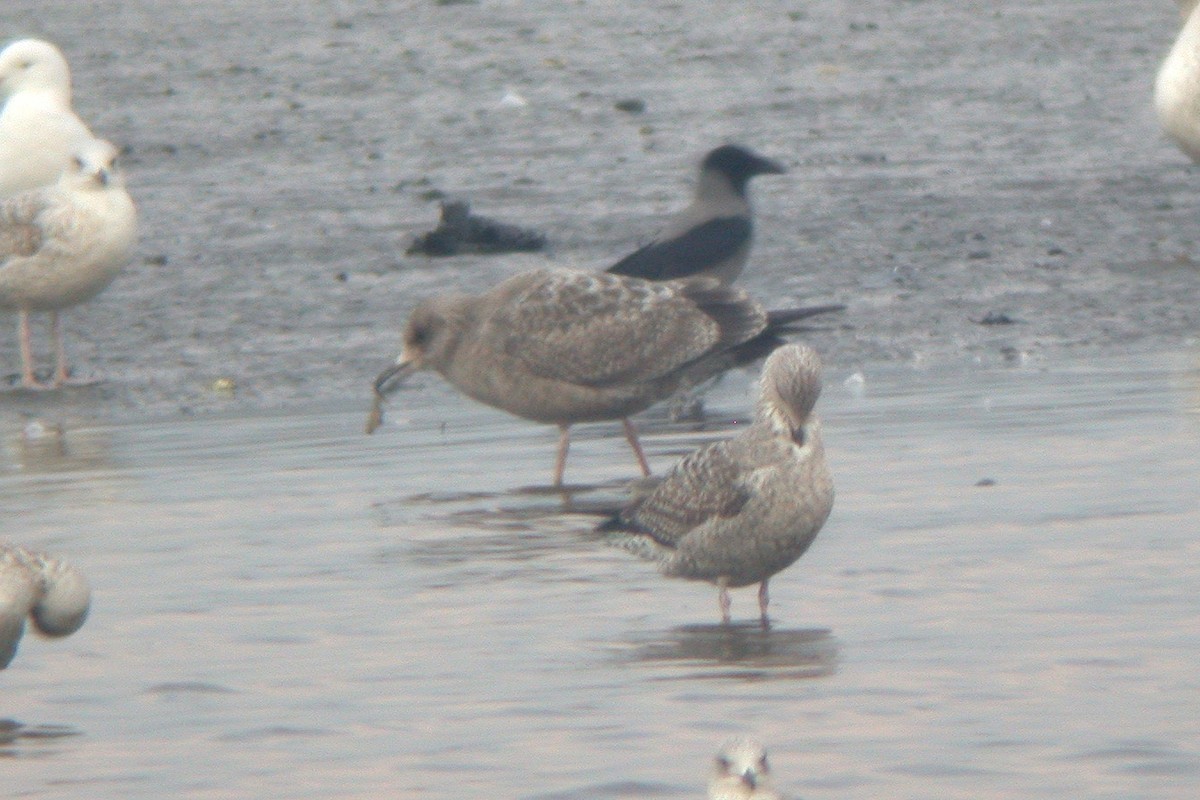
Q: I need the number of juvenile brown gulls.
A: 2